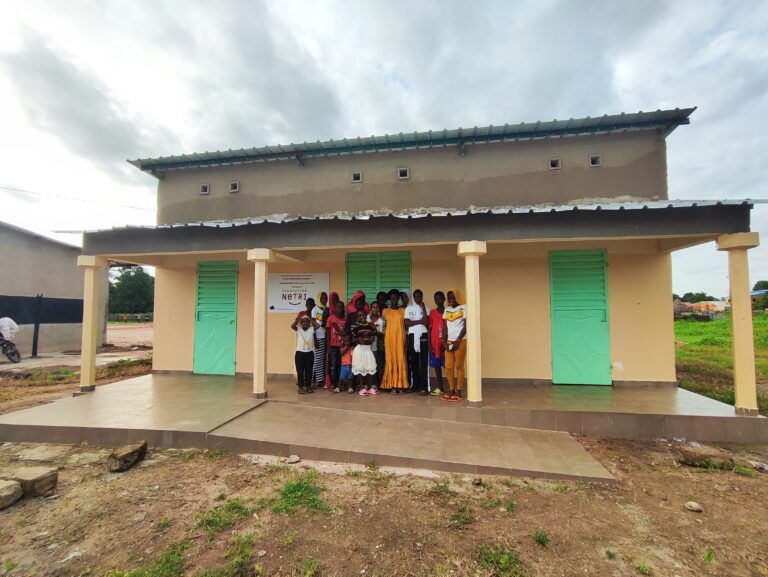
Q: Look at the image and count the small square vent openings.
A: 6